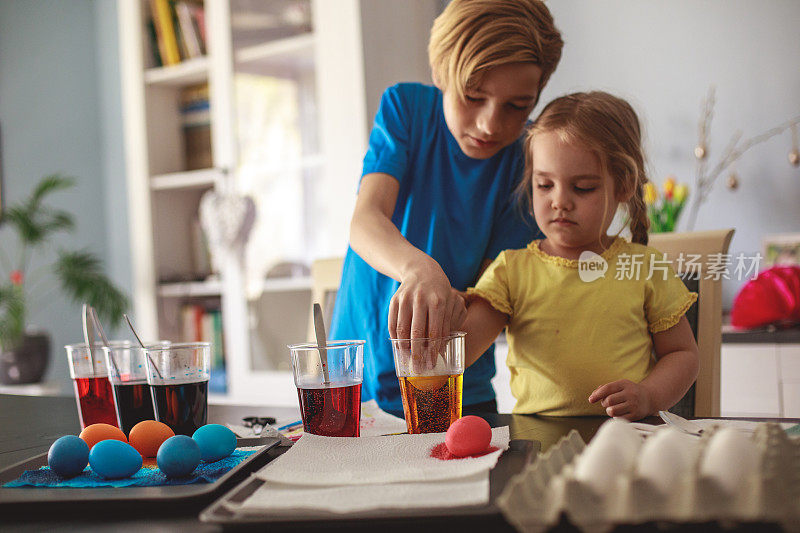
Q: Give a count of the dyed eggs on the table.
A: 7